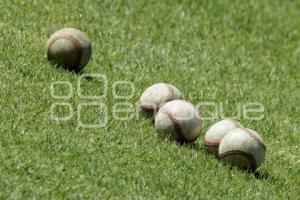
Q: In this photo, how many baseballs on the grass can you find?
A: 5